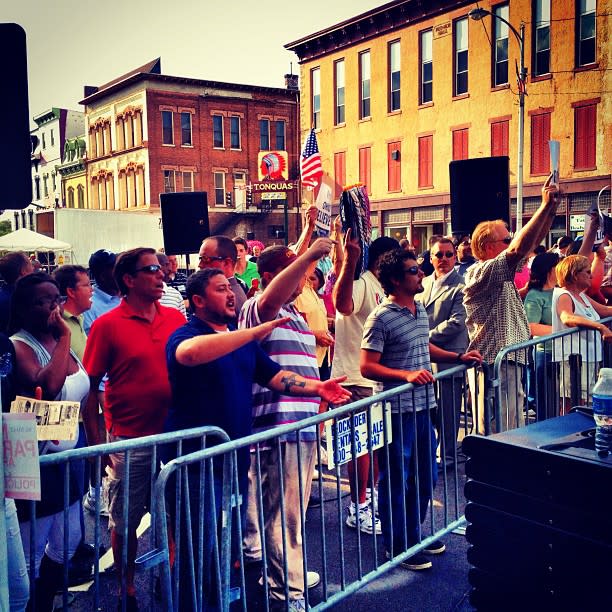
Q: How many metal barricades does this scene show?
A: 3